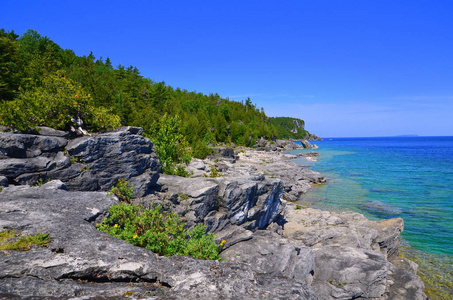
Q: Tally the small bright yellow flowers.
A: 4